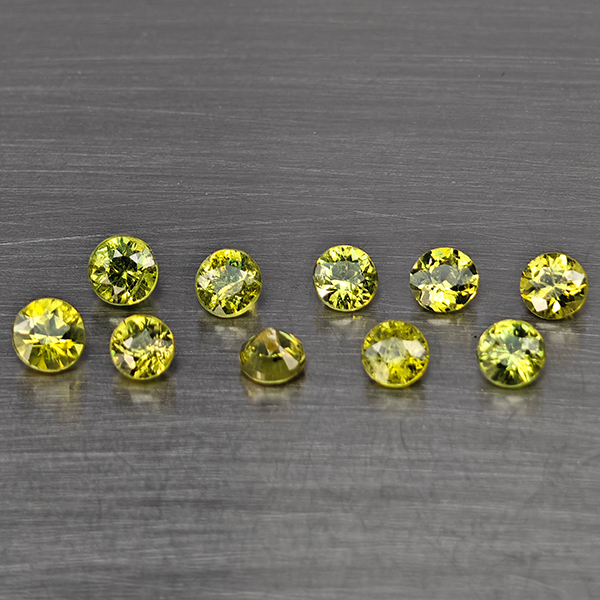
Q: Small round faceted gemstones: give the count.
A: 10